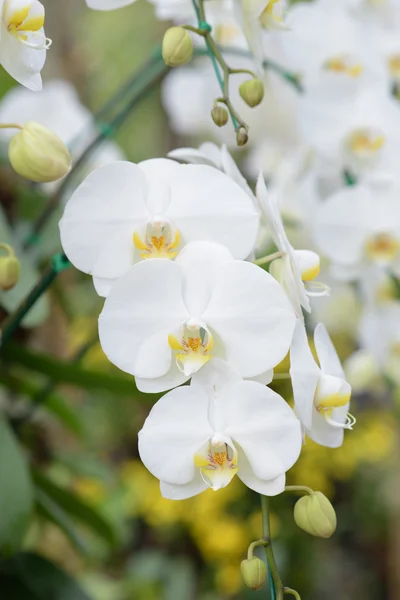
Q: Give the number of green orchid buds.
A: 8